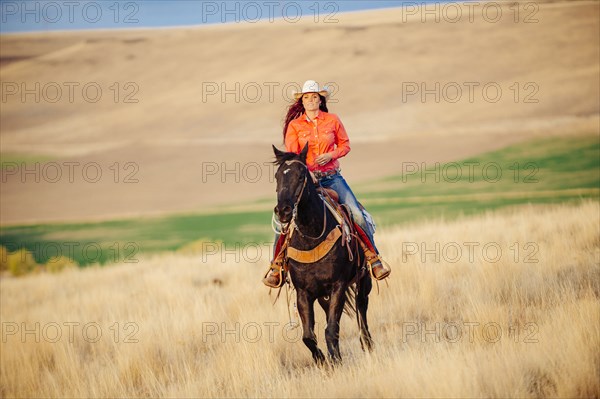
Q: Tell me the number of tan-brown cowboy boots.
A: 2